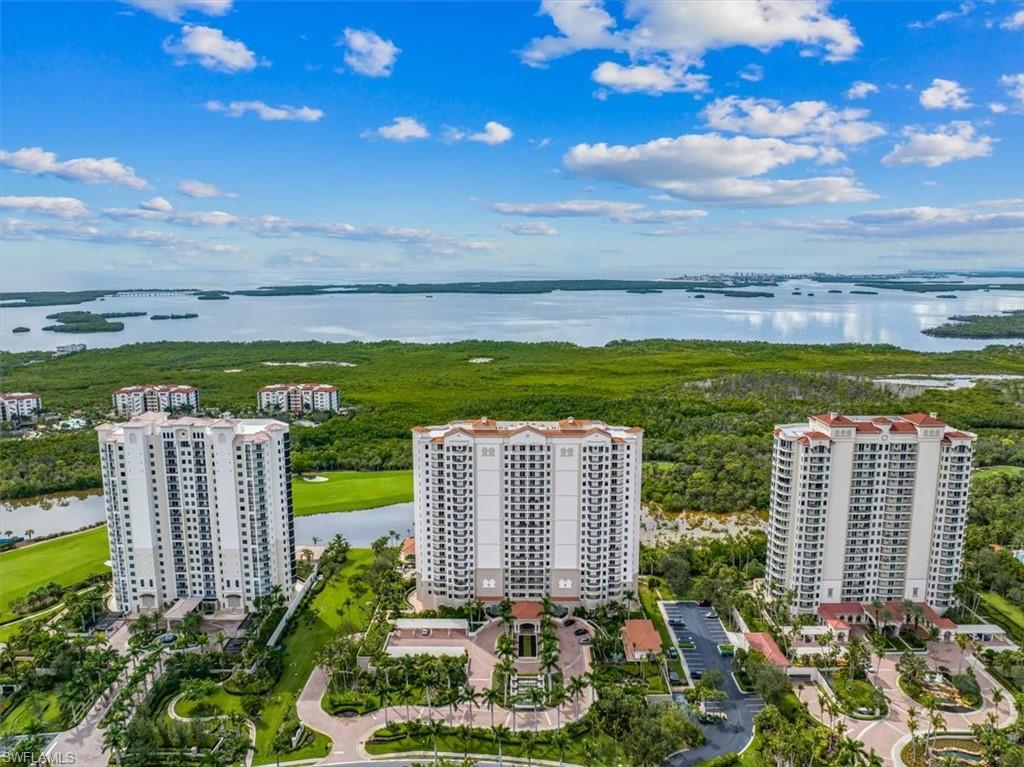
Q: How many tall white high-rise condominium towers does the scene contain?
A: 3